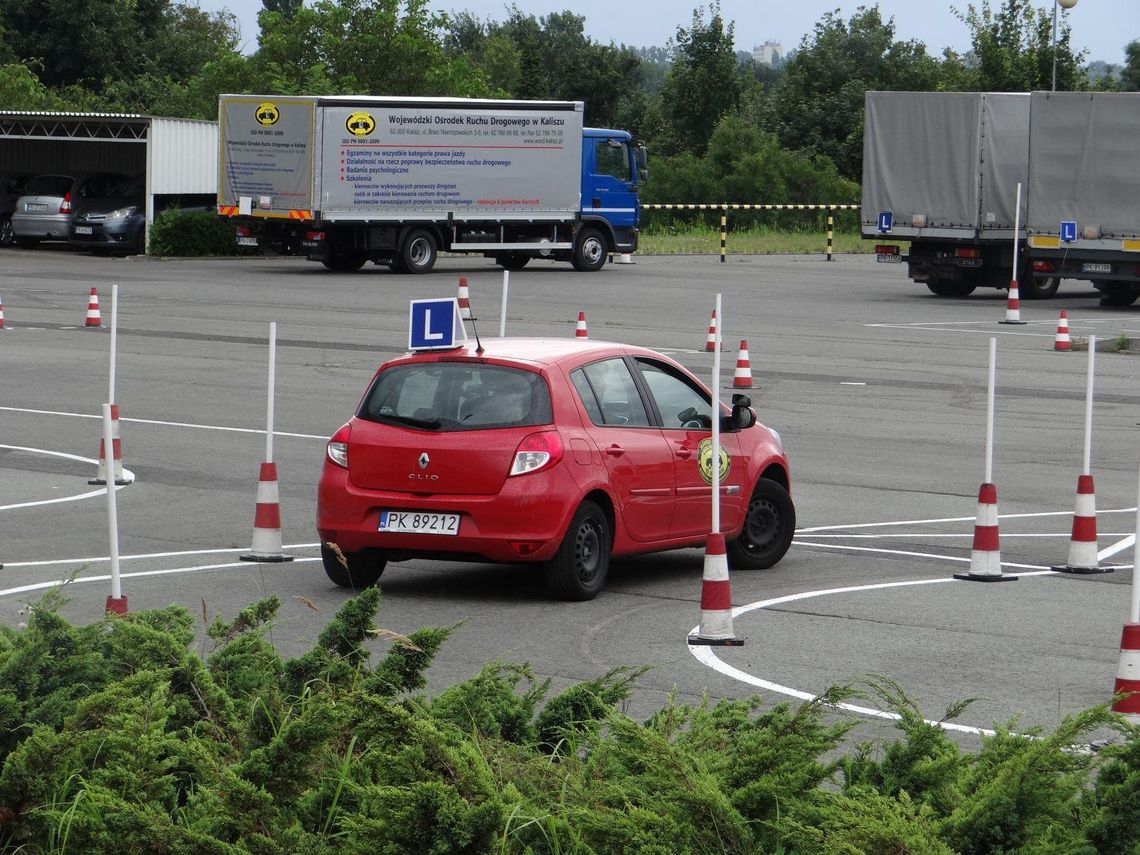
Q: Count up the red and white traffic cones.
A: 15